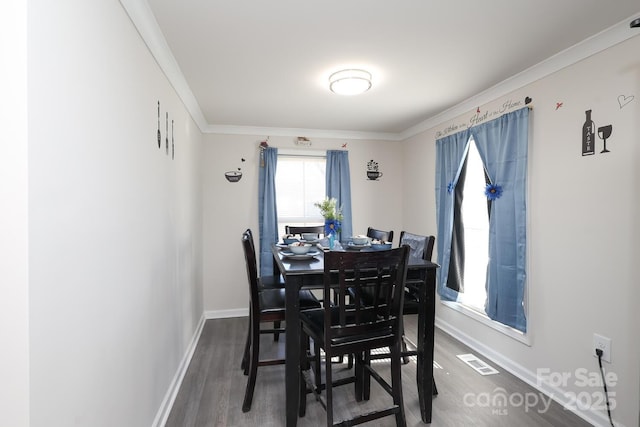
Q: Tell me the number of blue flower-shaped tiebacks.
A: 2